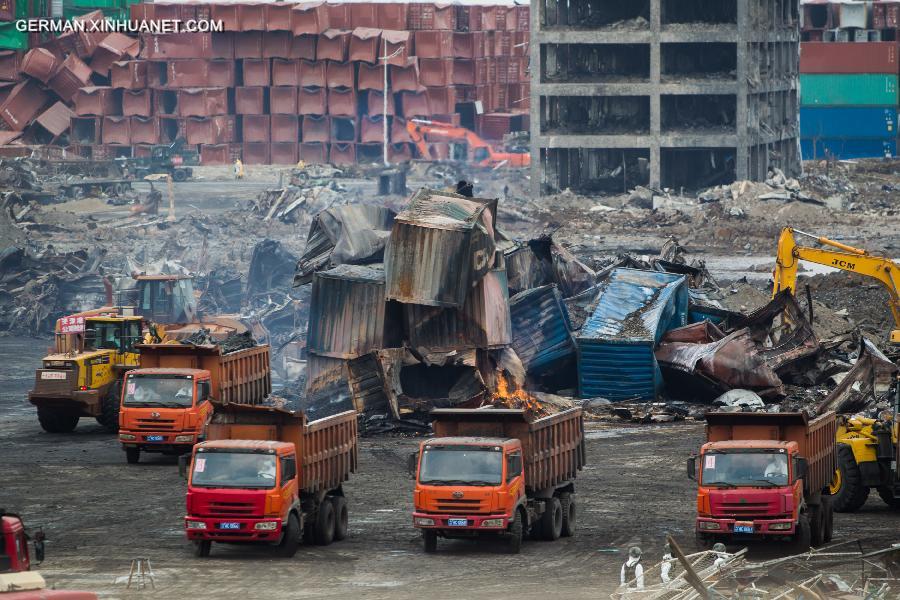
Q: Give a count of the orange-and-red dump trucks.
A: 4